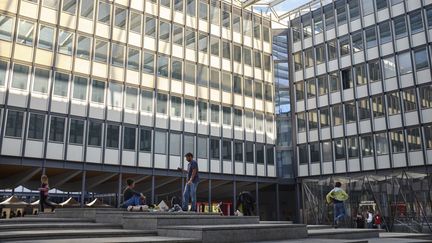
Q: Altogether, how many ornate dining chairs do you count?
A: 0